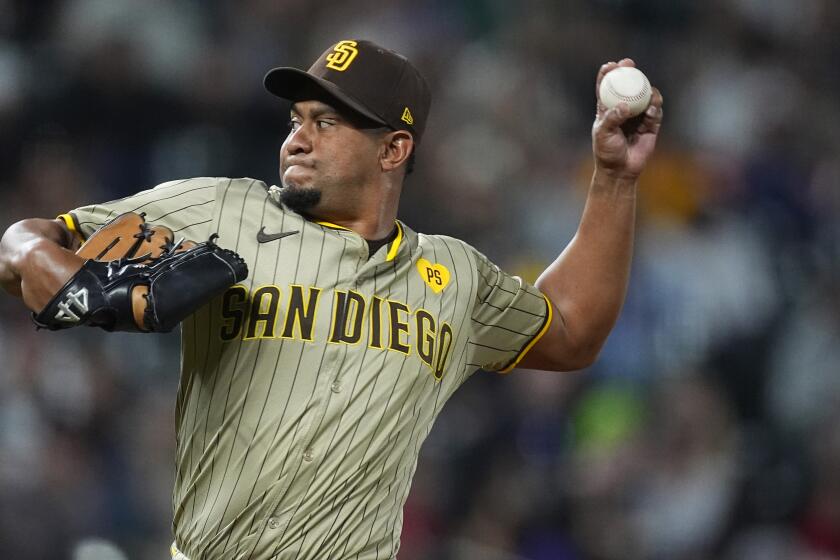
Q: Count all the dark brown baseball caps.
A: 1